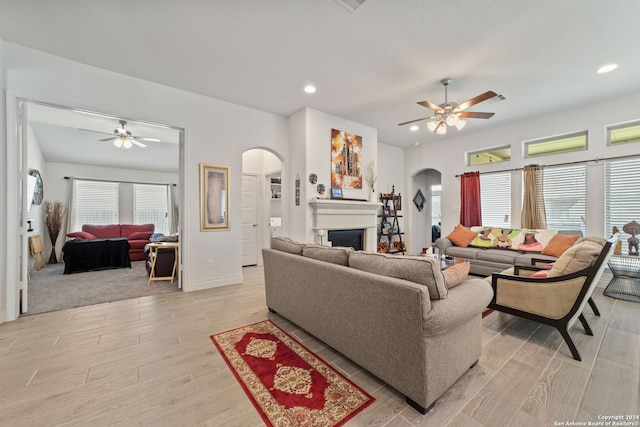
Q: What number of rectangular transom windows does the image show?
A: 3